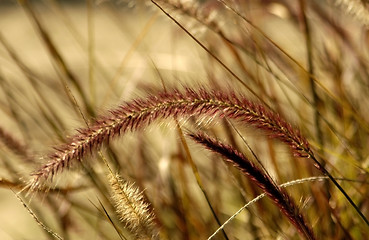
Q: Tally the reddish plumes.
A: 2